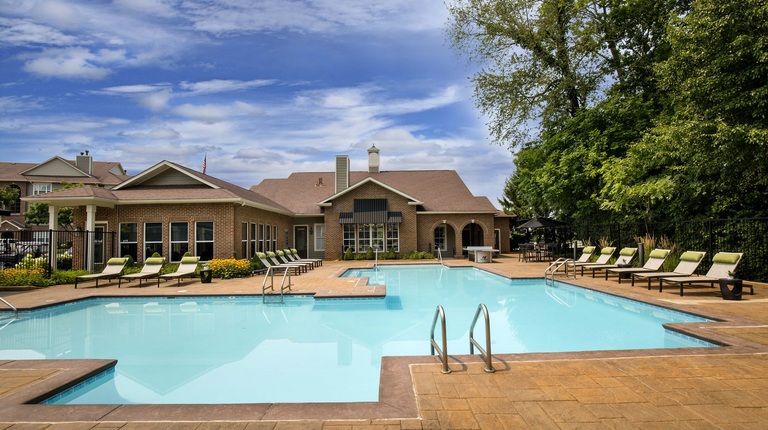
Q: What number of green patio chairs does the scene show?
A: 14